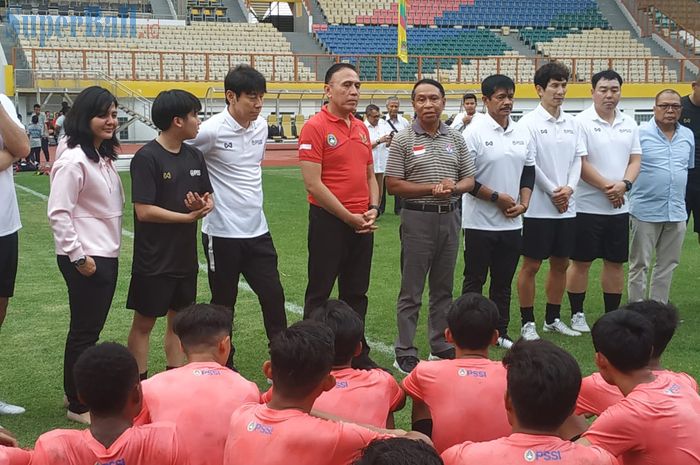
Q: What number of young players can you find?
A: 9